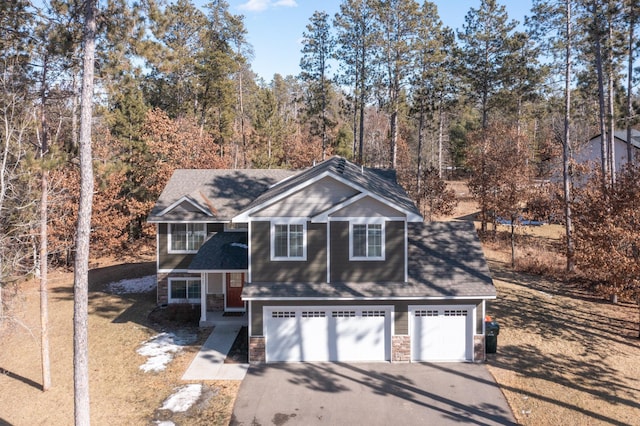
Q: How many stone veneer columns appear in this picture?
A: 3